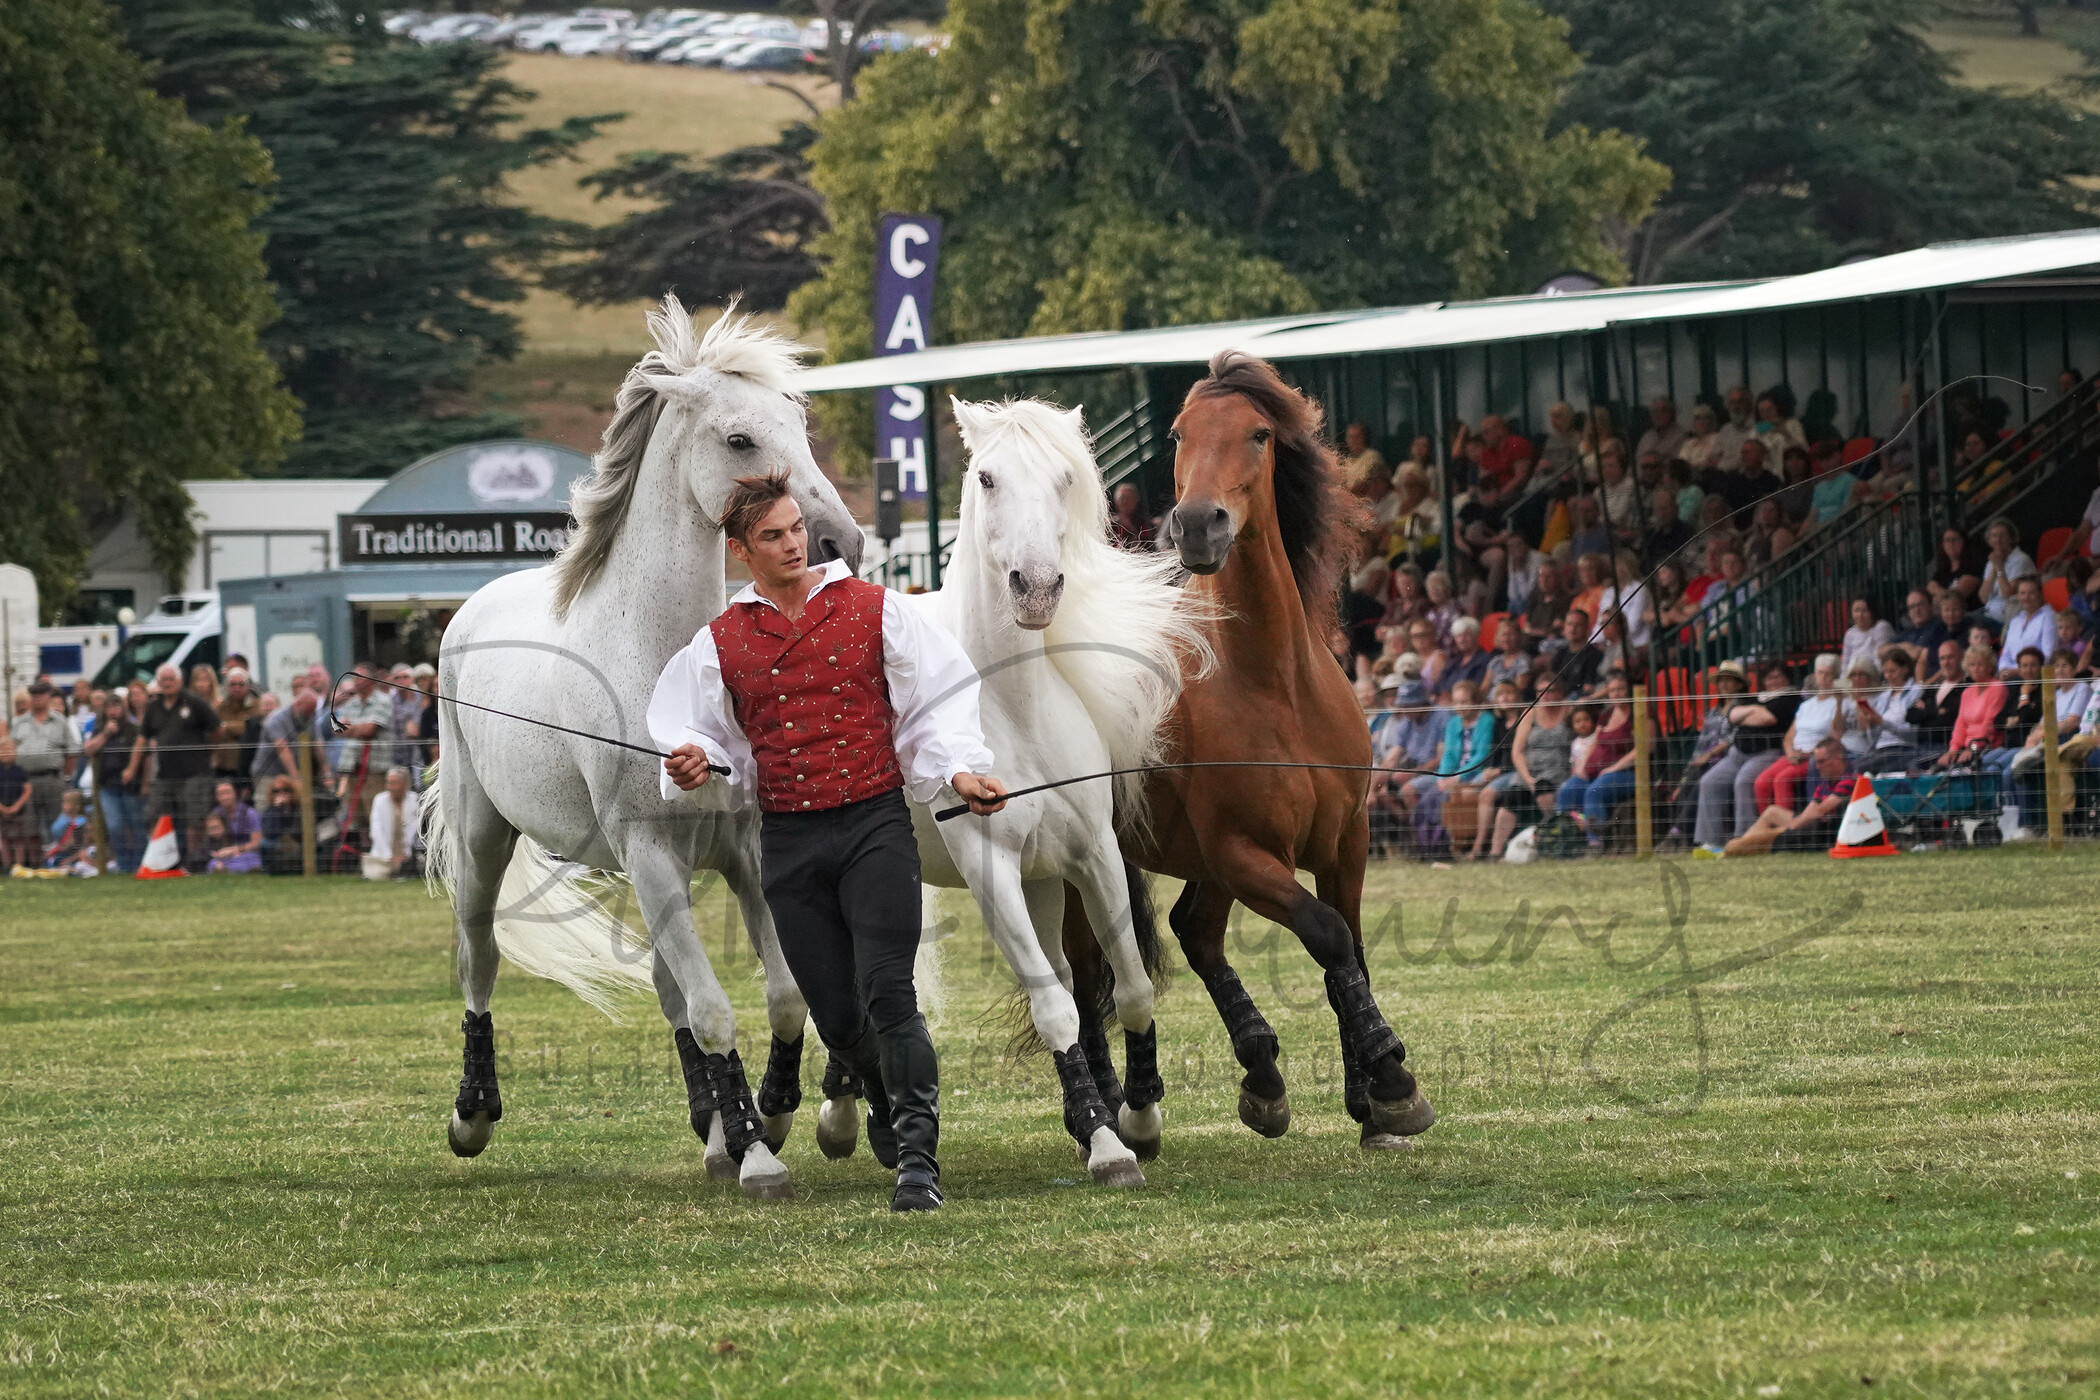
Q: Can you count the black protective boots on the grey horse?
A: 4